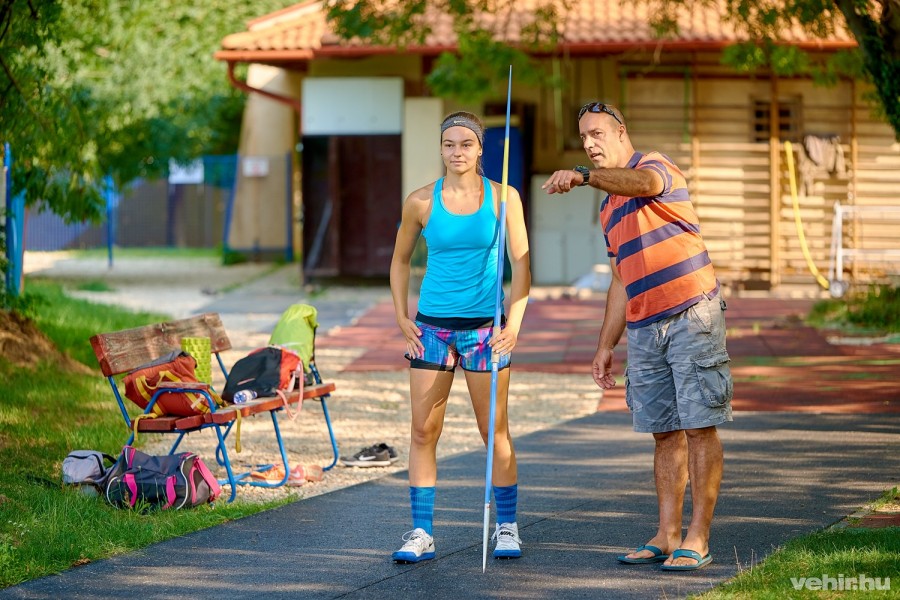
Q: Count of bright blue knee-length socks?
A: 2